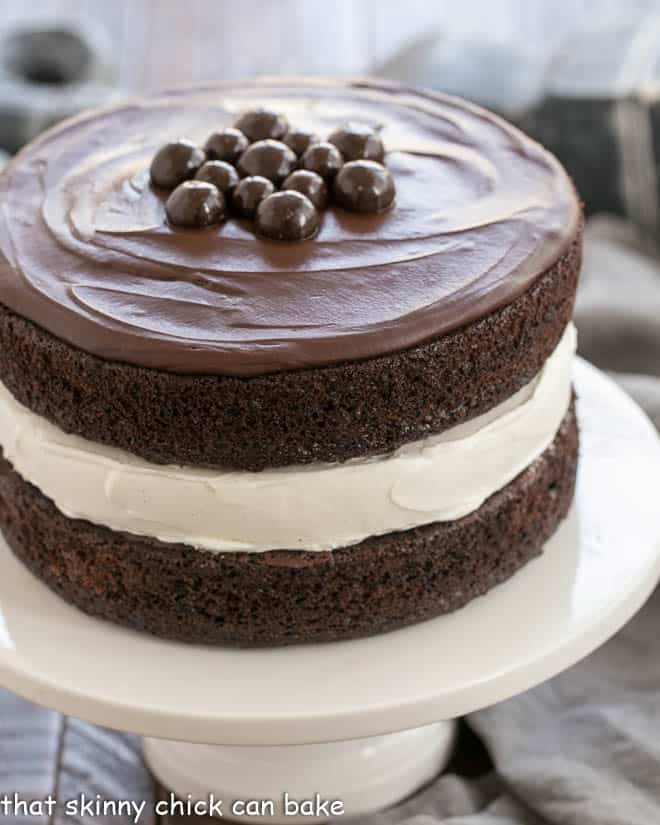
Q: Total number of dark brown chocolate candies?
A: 13